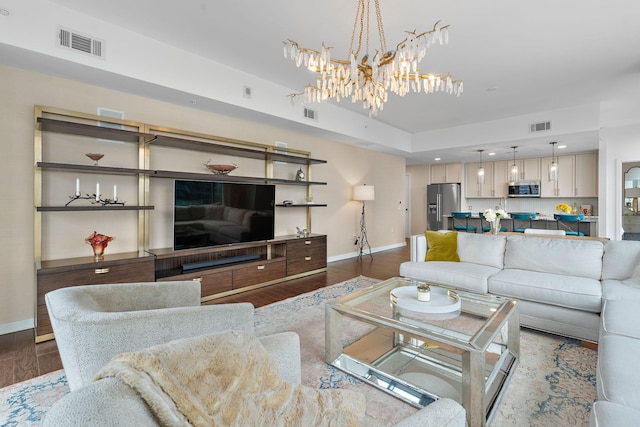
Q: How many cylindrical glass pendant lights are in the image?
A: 3